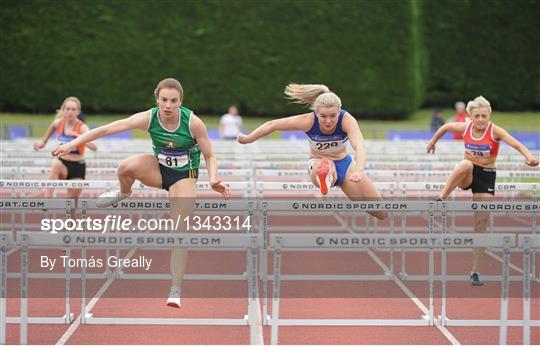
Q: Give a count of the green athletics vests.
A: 1